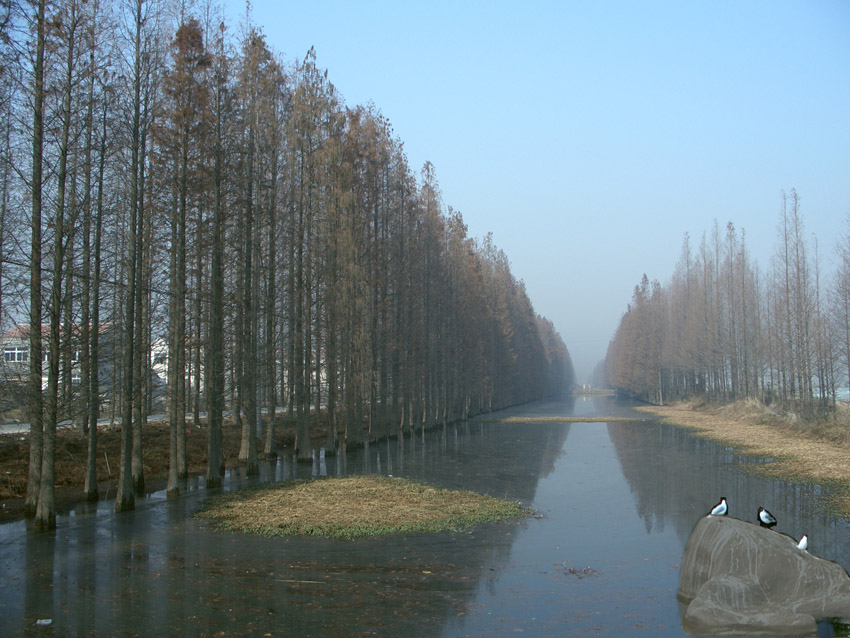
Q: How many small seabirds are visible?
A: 3